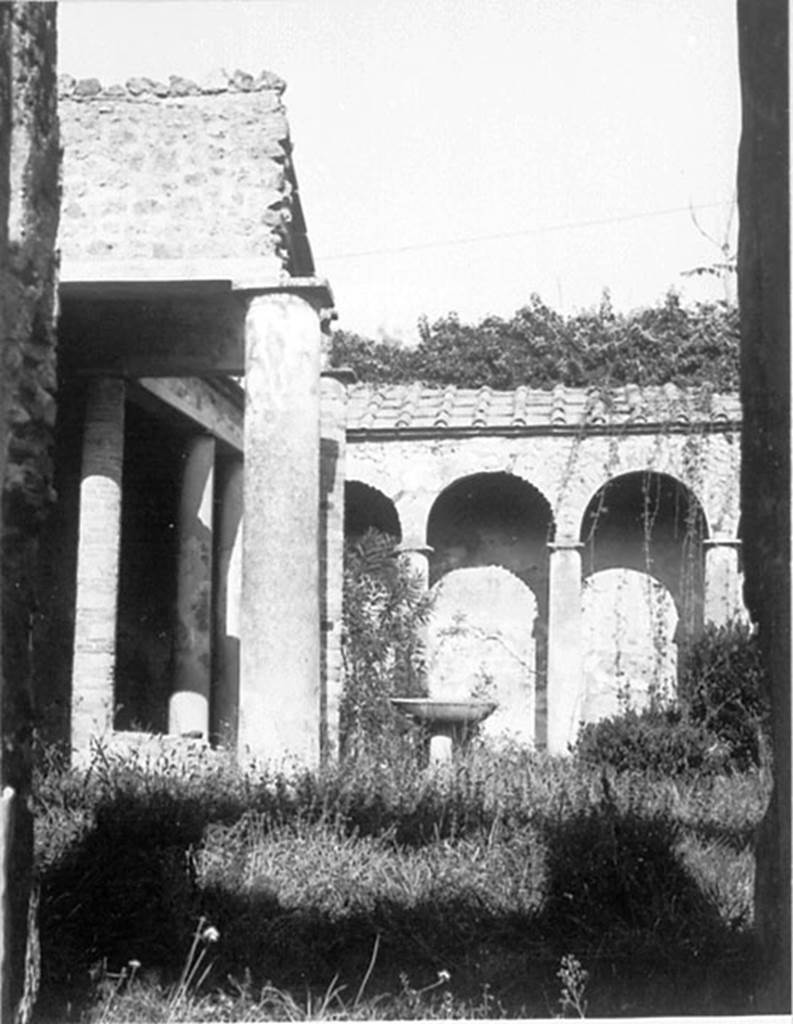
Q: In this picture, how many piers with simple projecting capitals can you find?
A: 3